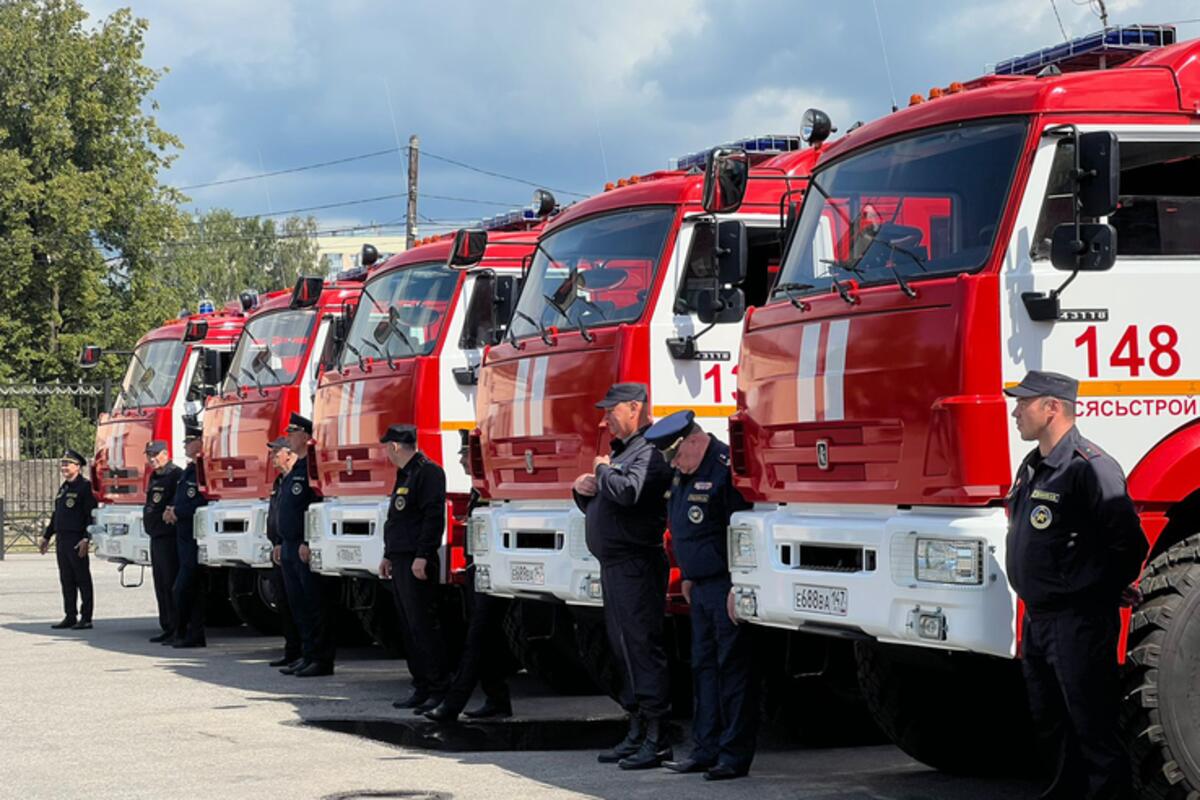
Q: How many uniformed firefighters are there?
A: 10